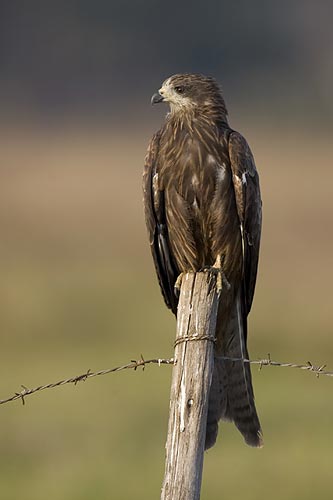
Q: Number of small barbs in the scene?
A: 5